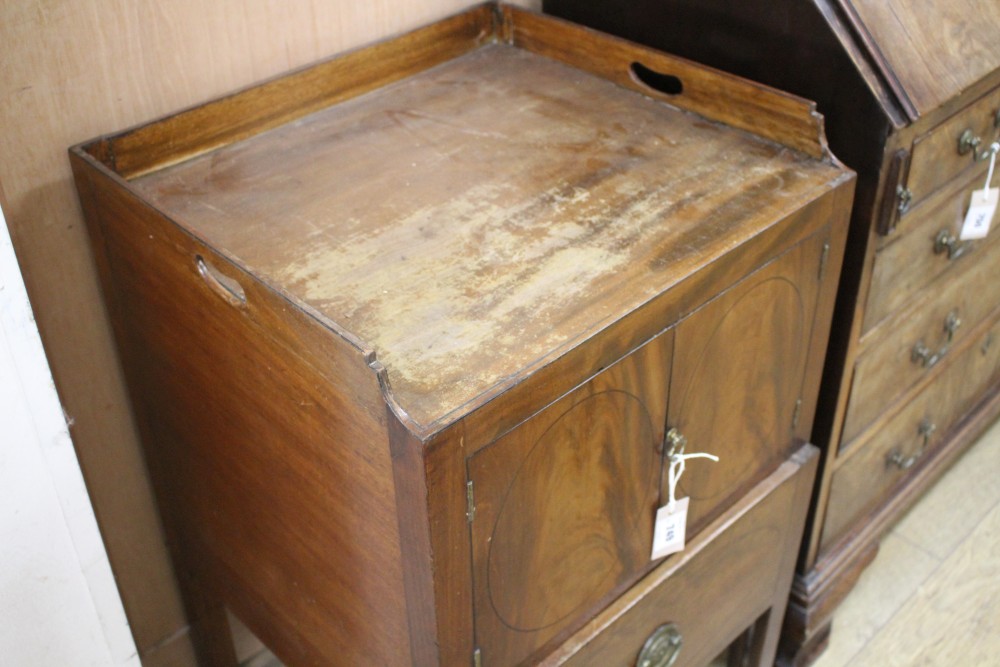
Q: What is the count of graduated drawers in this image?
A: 4